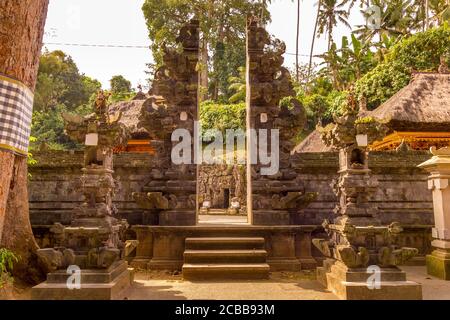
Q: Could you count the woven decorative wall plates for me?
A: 0